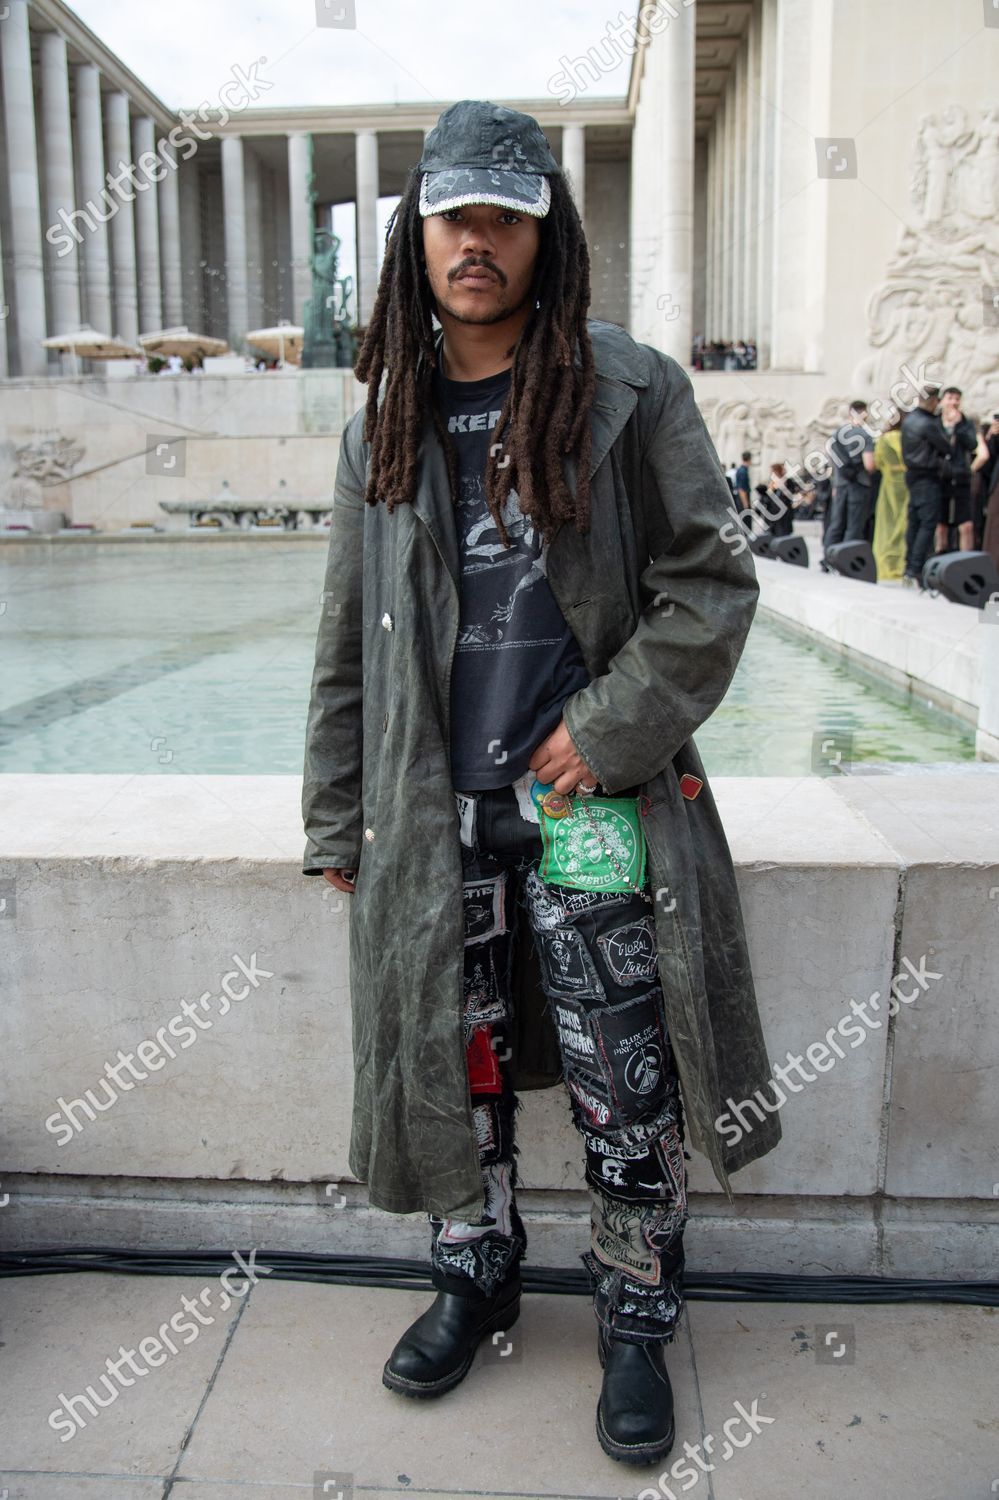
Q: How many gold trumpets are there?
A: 0